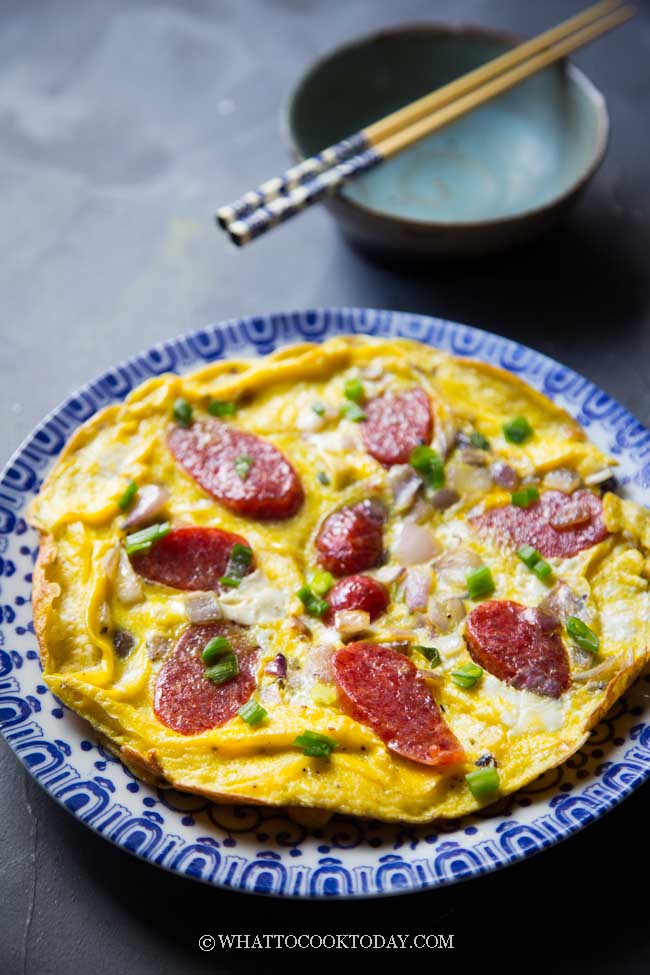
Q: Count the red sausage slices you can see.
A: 9